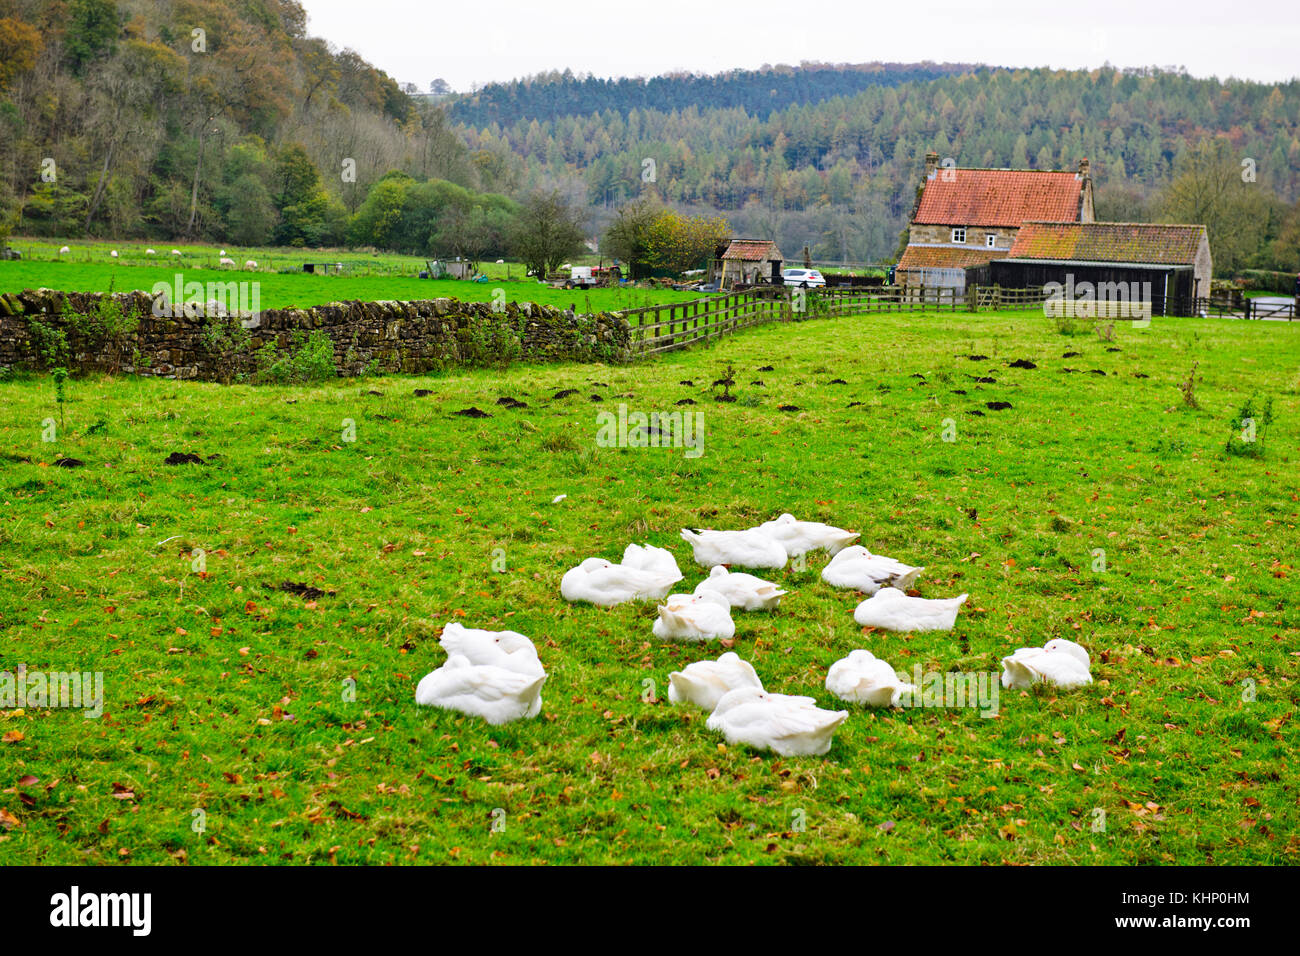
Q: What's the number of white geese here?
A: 14